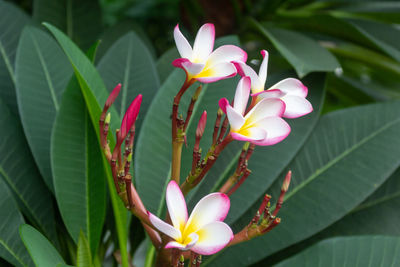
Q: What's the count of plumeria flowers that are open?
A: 4